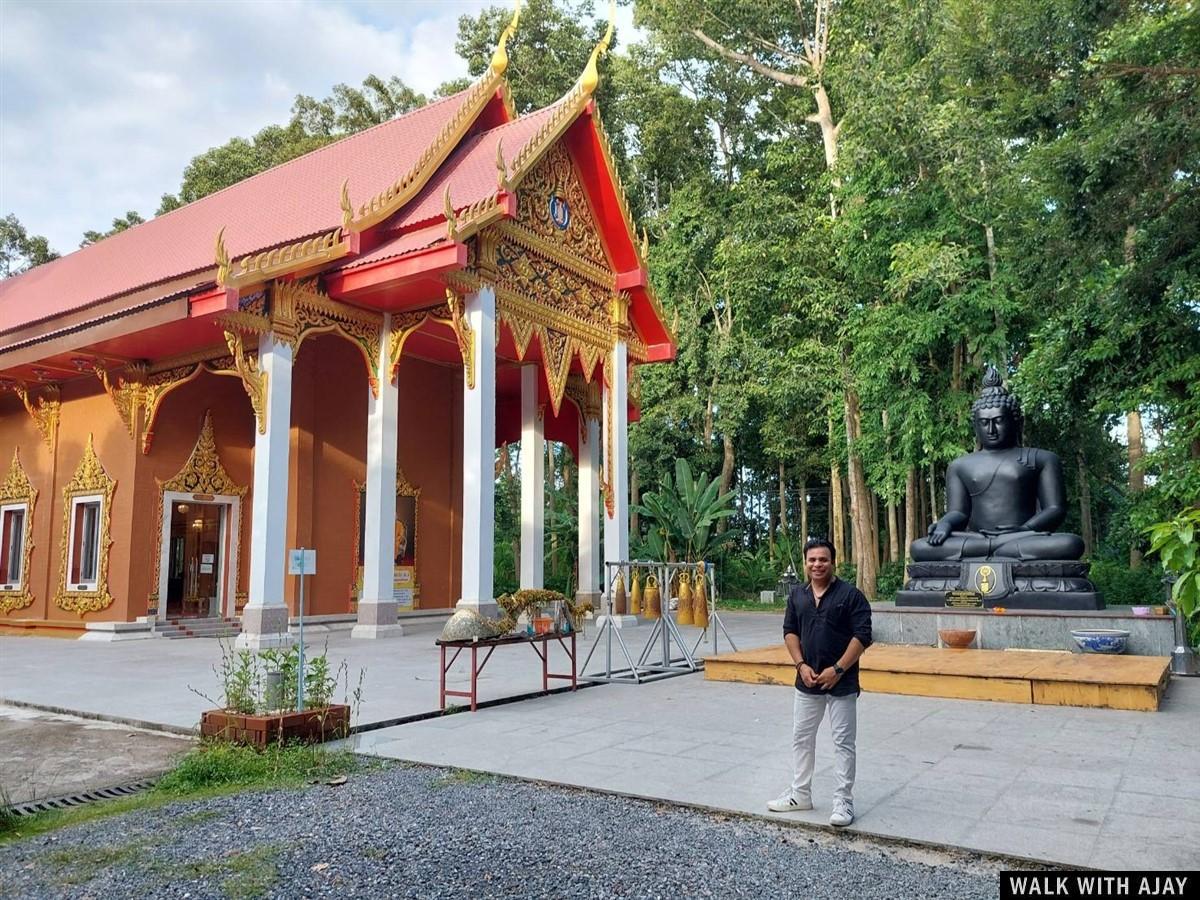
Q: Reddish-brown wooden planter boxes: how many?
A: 1